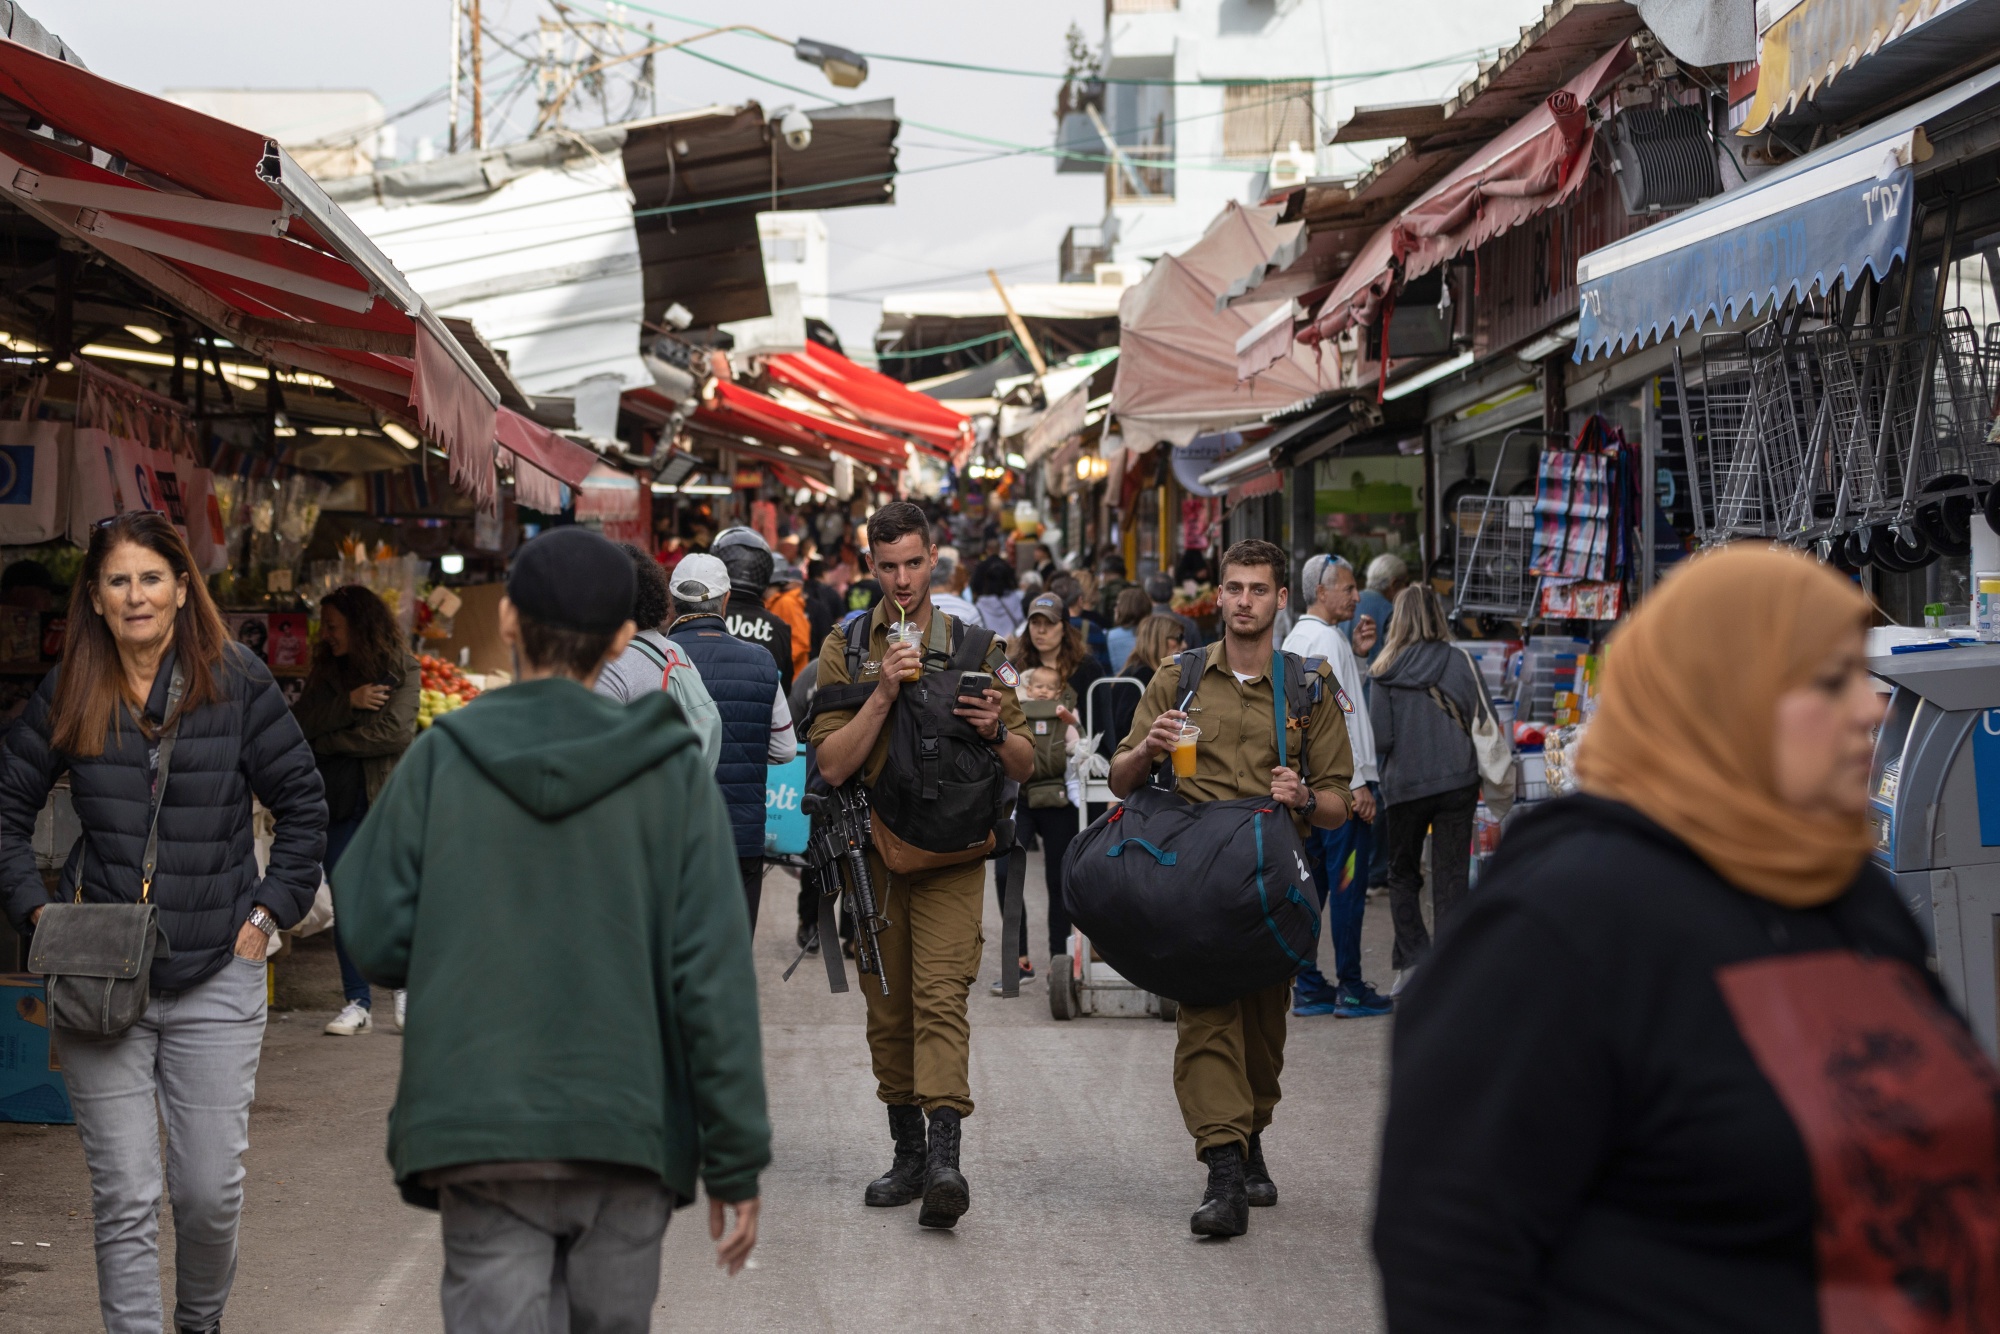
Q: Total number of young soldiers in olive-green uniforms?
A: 2